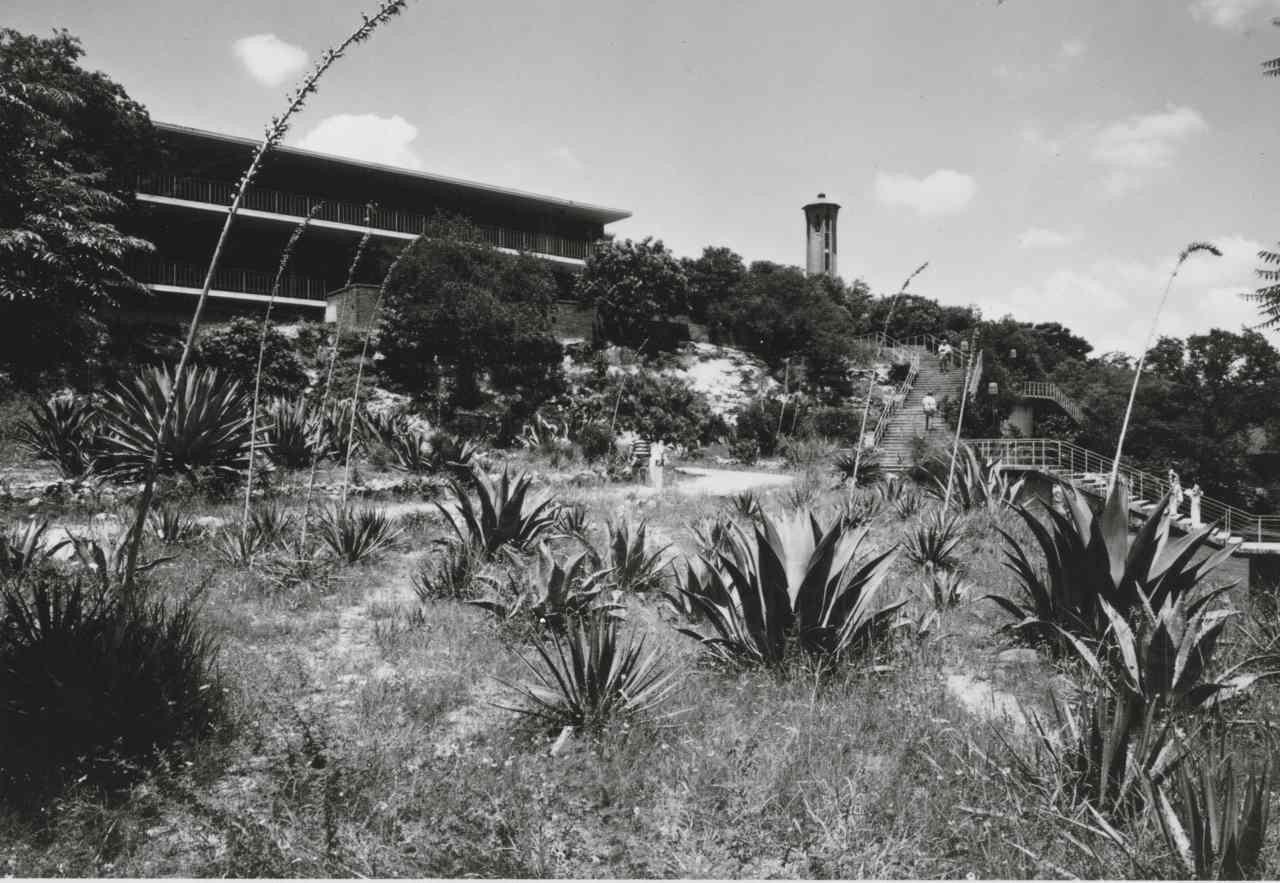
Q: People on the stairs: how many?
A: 4